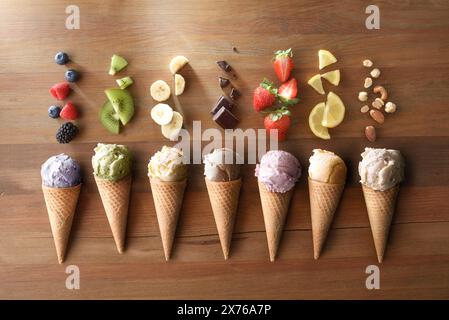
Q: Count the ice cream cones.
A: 7